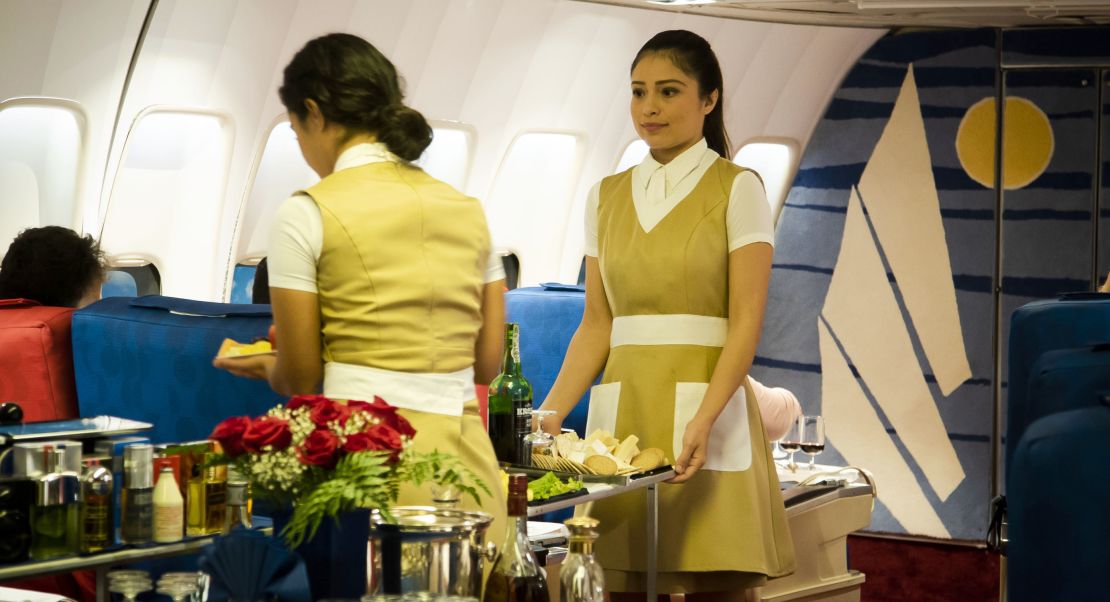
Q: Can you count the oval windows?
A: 7